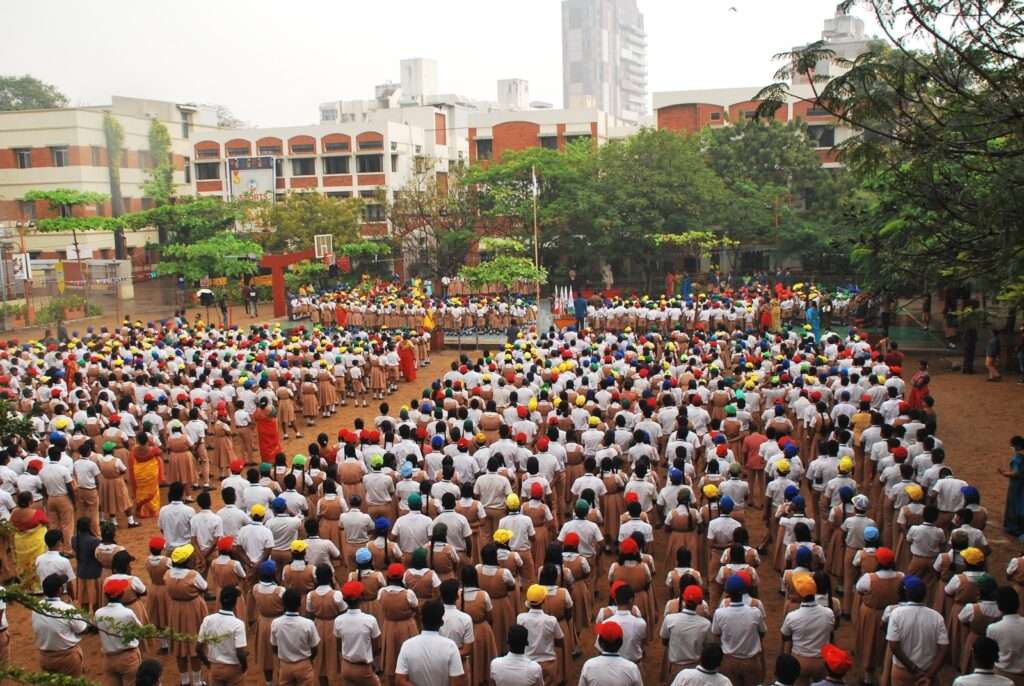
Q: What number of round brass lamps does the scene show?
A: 0